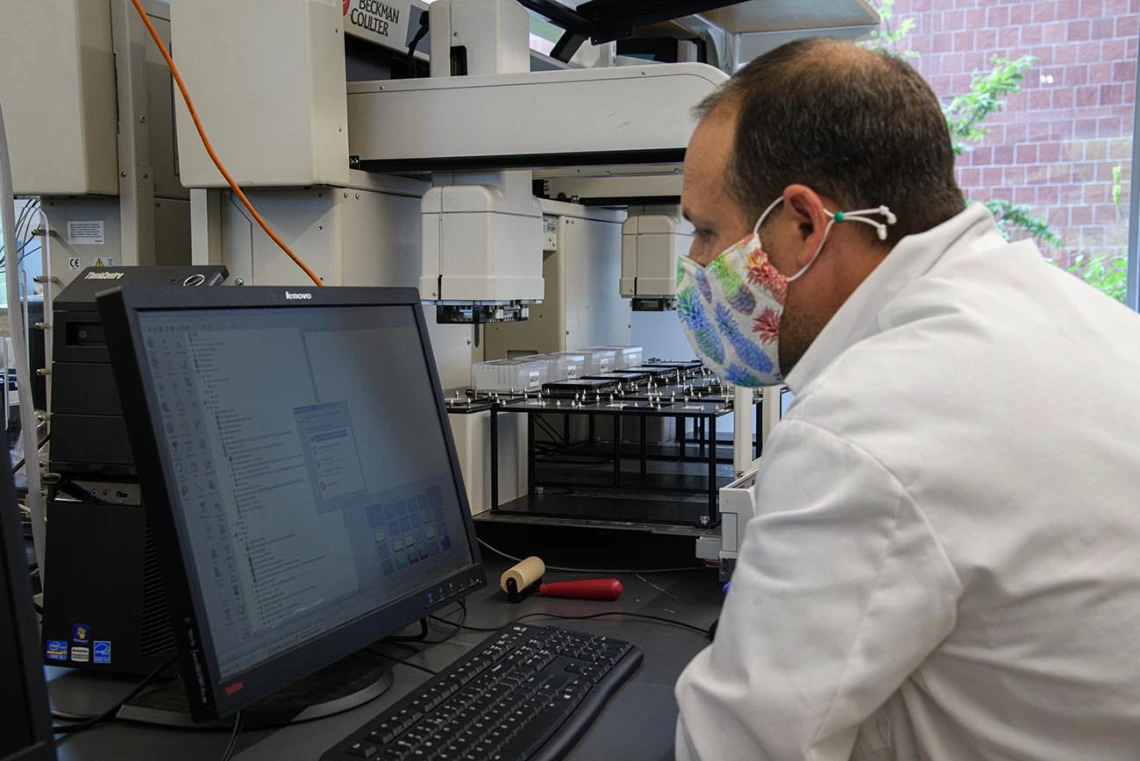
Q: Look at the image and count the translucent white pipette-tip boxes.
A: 4